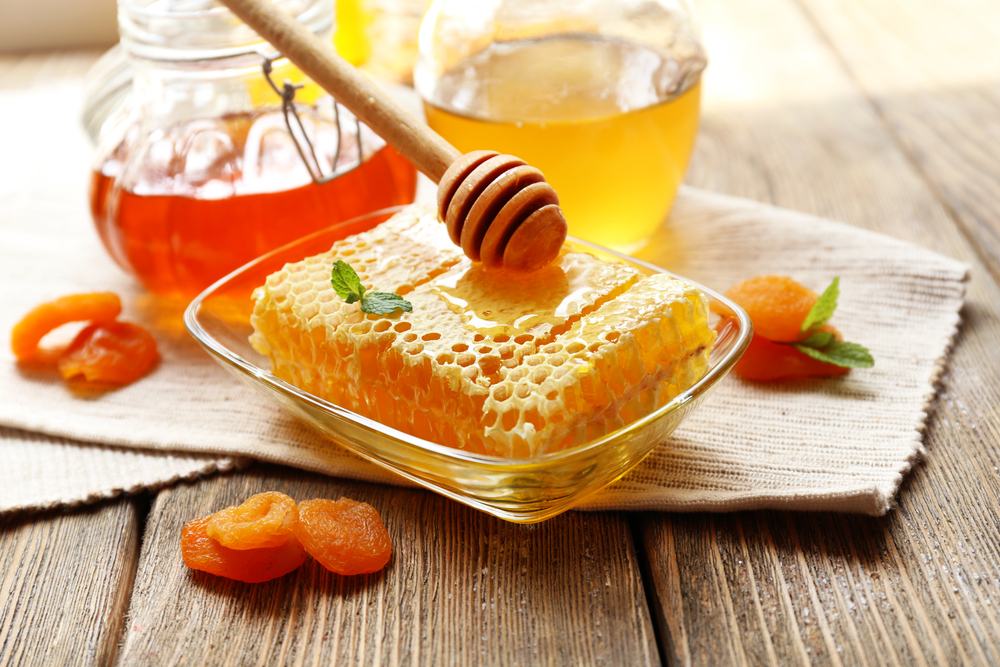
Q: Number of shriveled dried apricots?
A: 7